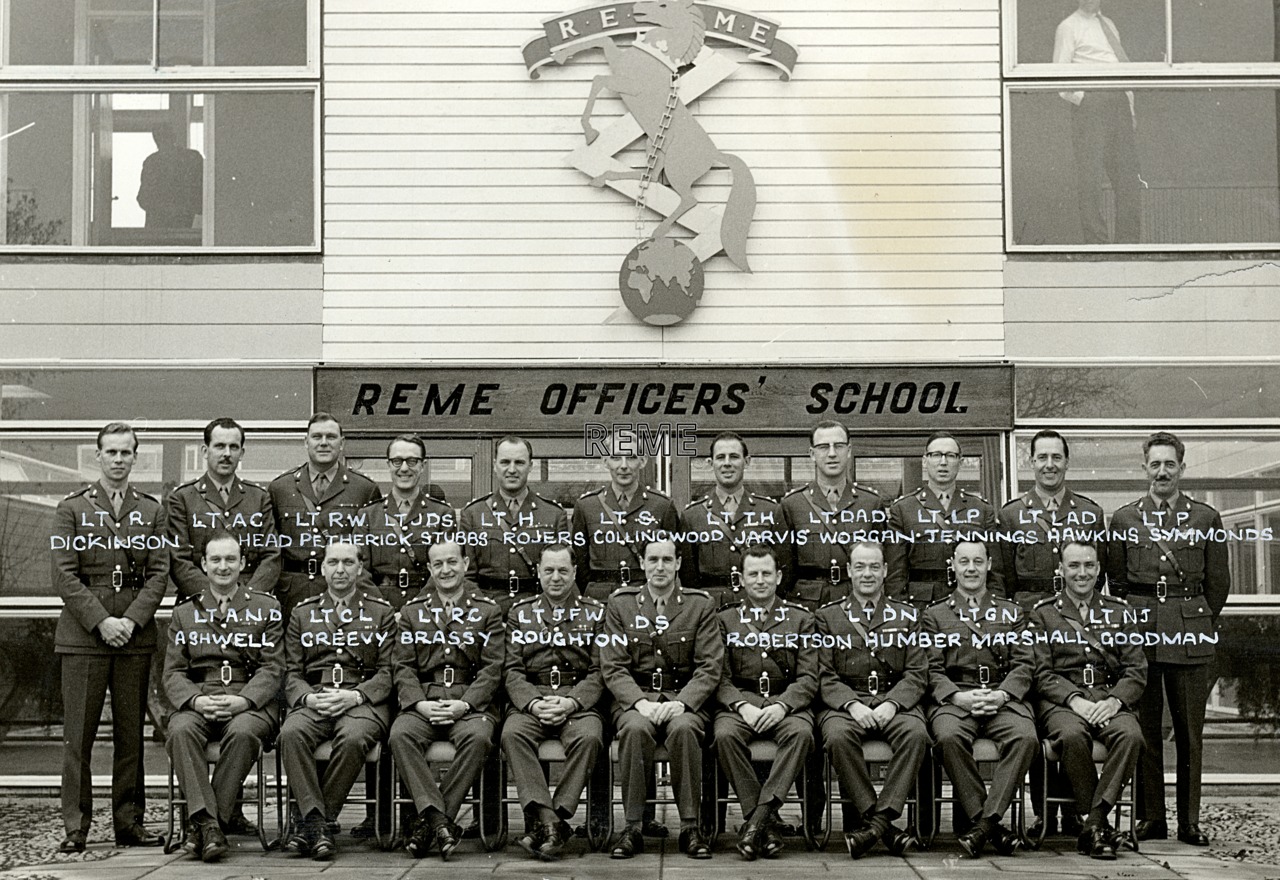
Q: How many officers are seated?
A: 9